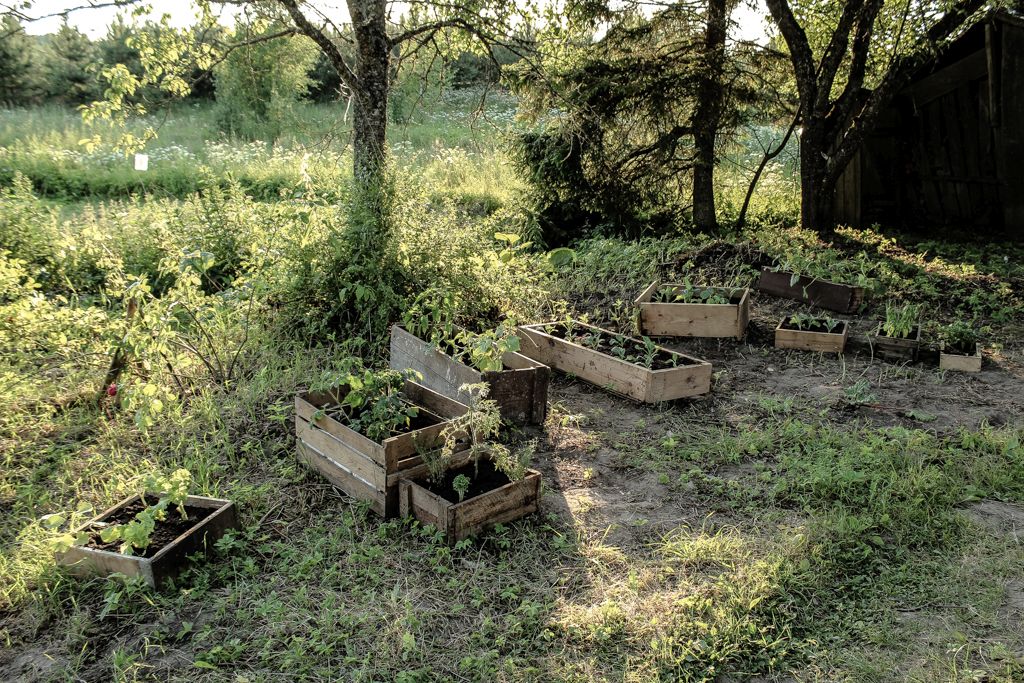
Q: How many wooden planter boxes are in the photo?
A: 10